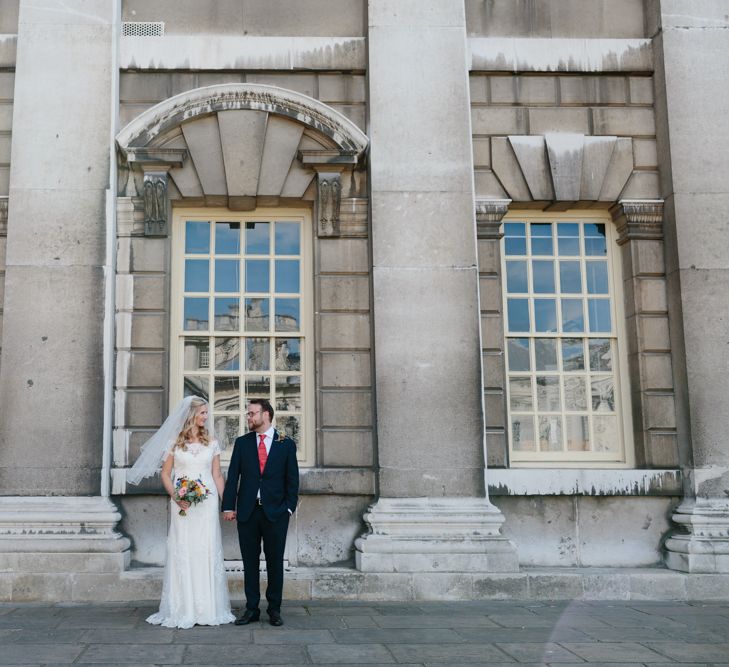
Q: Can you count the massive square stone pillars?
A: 3